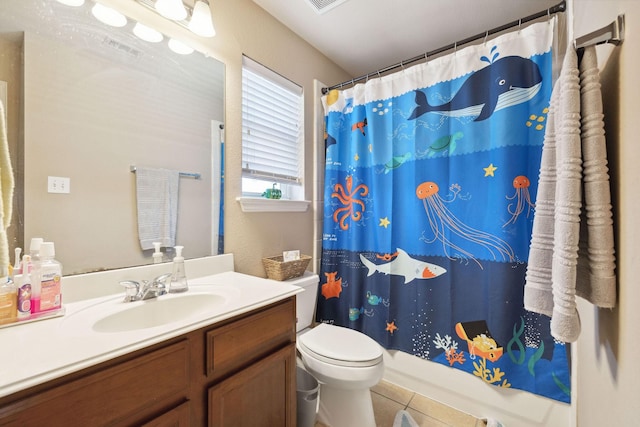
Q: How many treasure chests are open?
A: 1